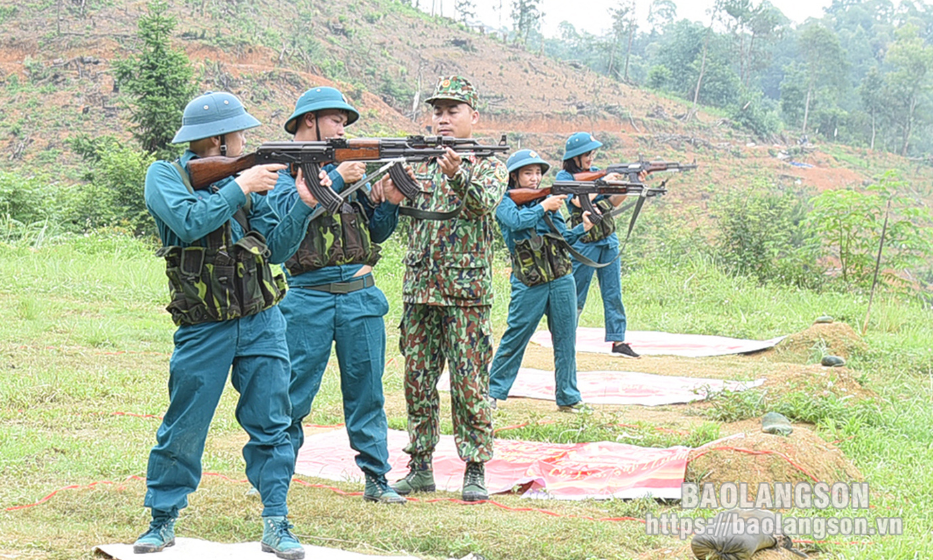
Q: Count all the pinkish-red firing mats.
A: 3